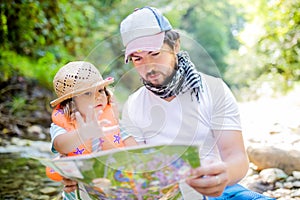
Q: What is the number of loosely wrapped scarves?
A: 1